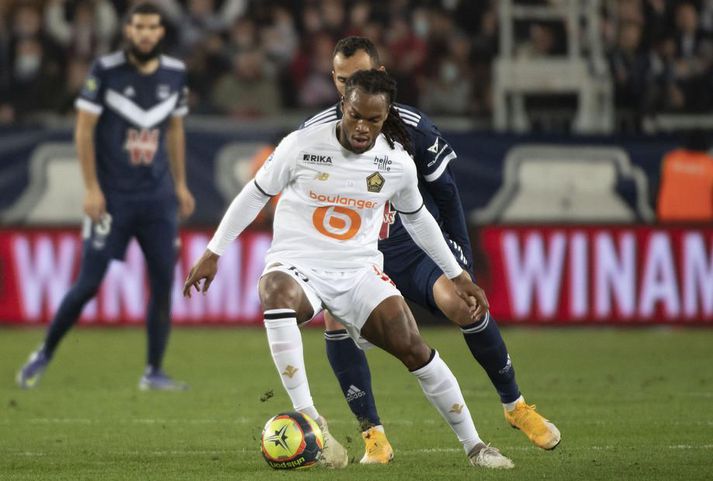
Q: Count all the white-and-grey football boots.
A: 2